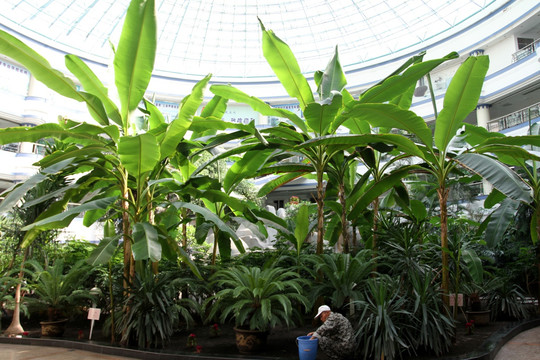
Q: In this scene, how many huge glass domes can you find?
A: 1